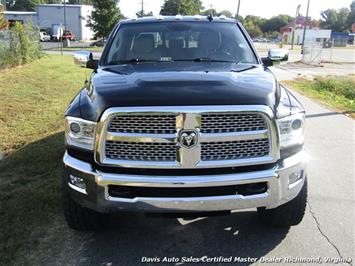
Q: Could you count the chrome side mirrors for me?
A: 2